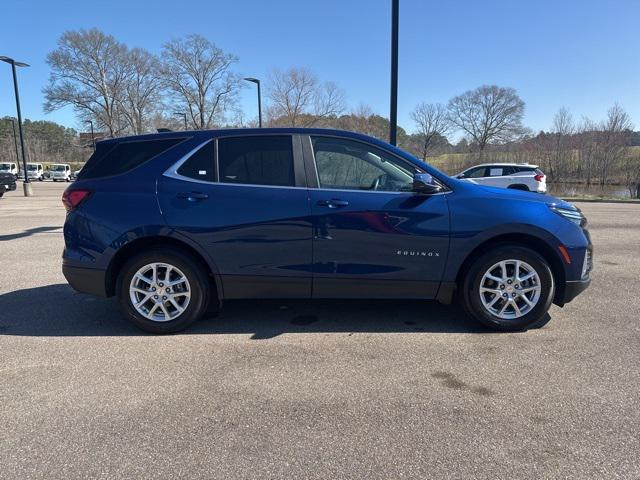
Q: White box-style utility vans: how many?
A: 3